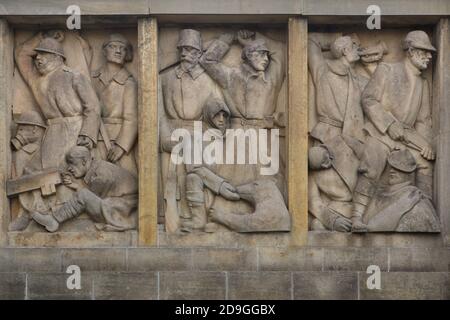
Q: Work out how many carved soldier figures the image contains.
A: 11